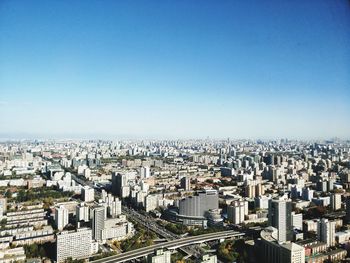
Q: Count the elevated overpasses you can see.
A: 1